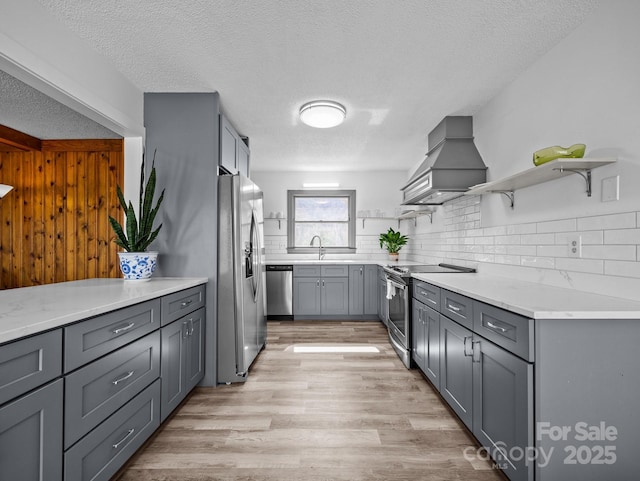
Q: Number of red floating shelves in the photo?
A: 0